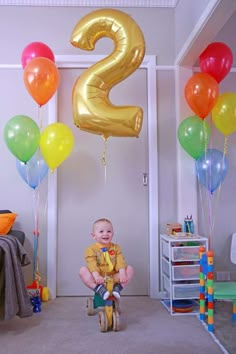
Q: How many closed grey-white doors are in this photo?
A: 1